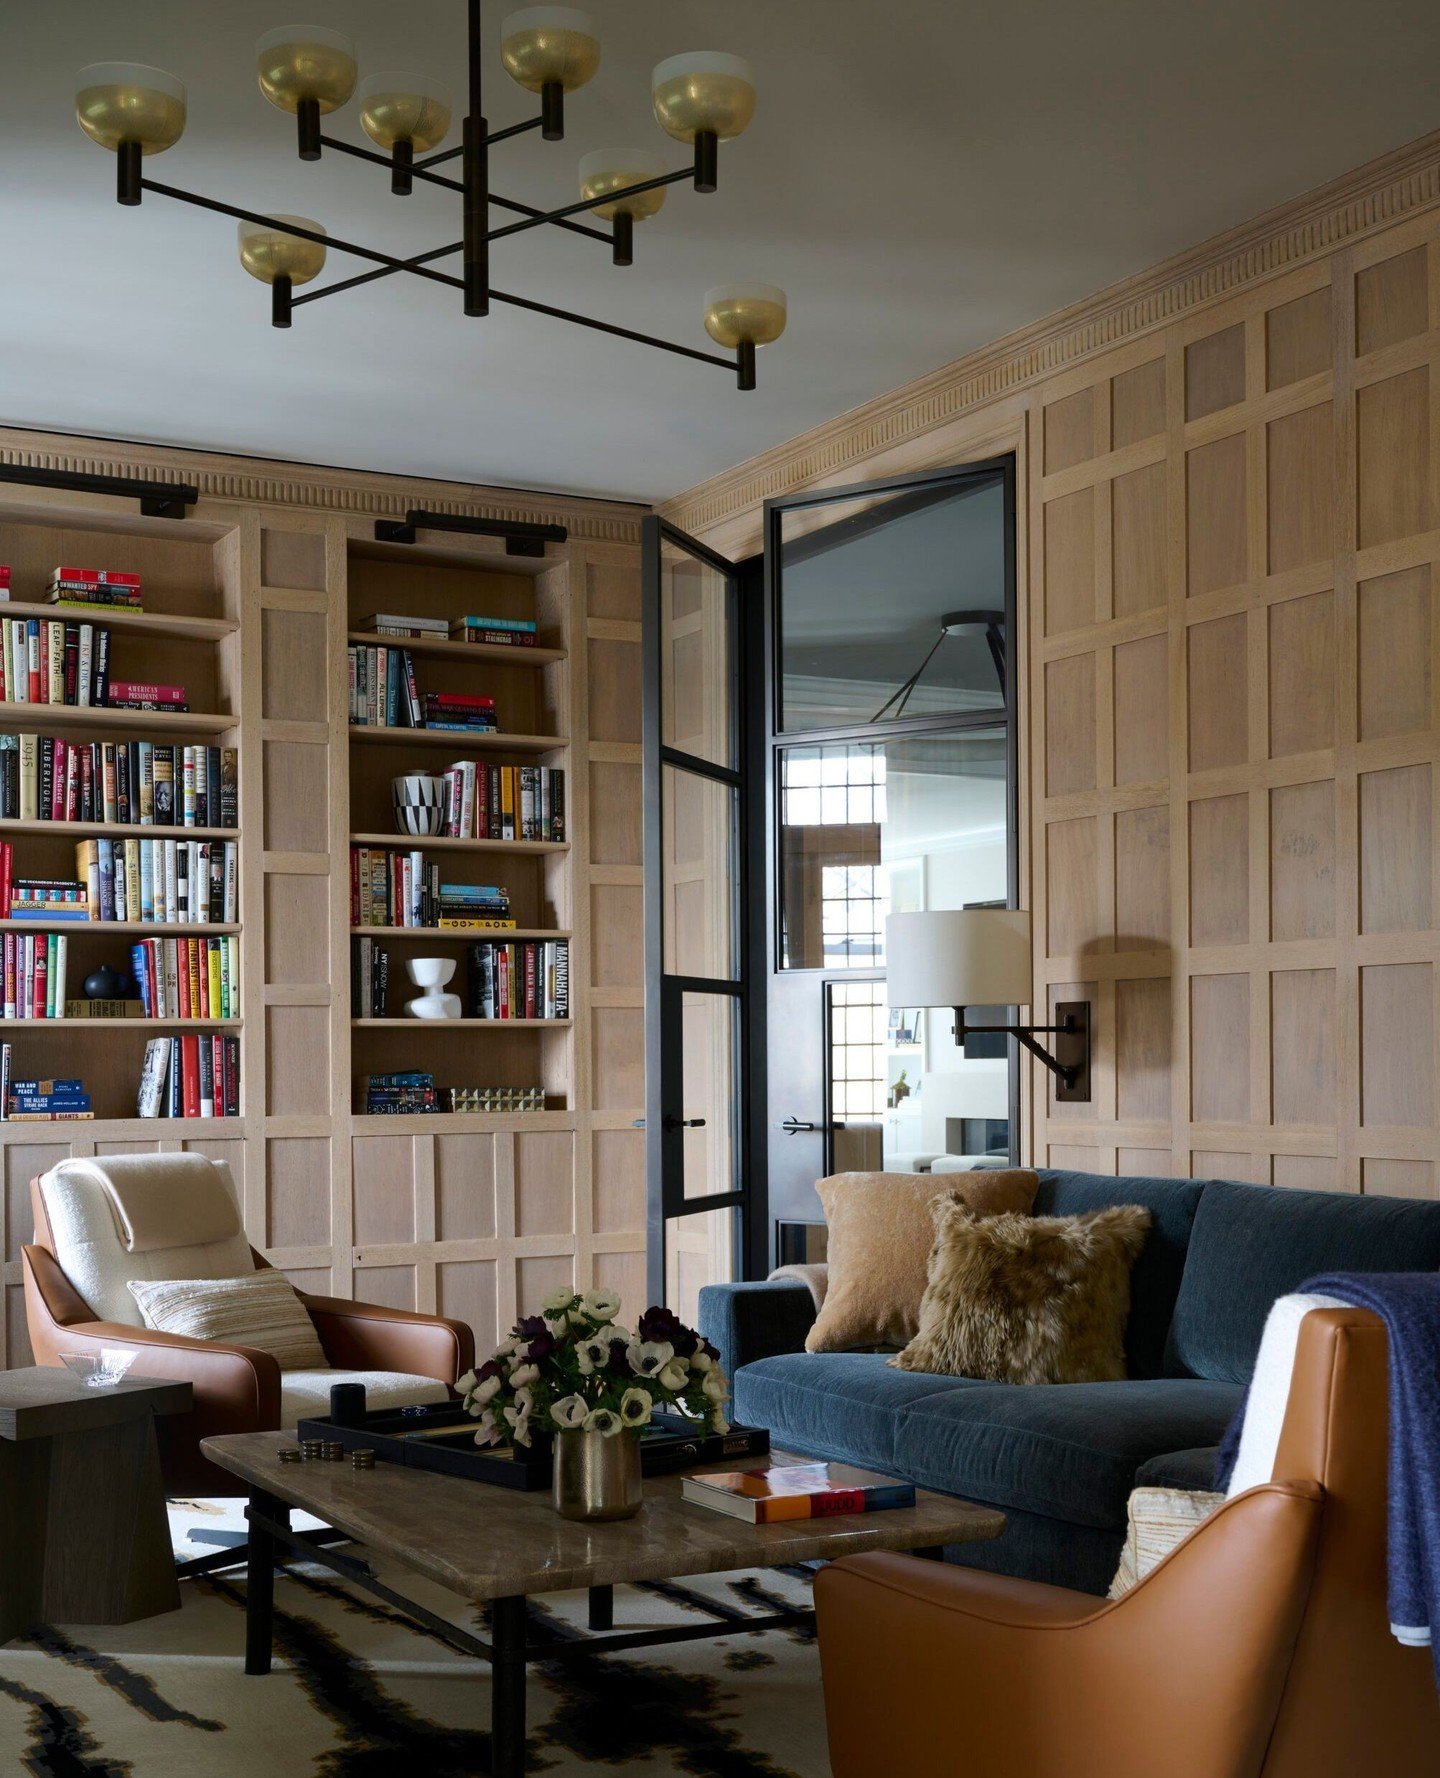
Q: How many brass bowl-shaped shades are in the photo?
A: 8